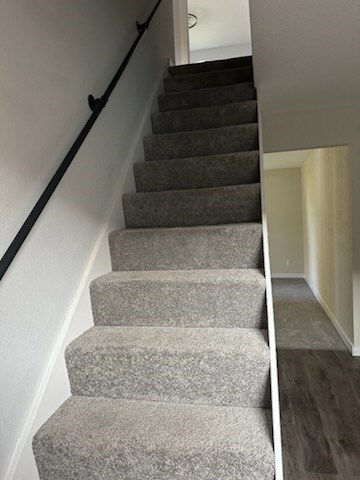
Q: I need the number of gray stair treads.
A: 11